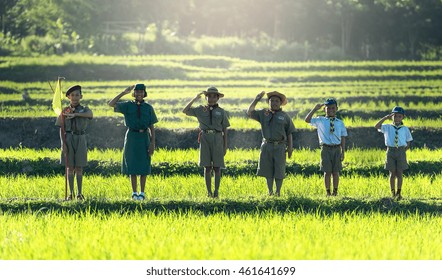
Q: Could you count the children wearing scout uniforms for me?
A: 6